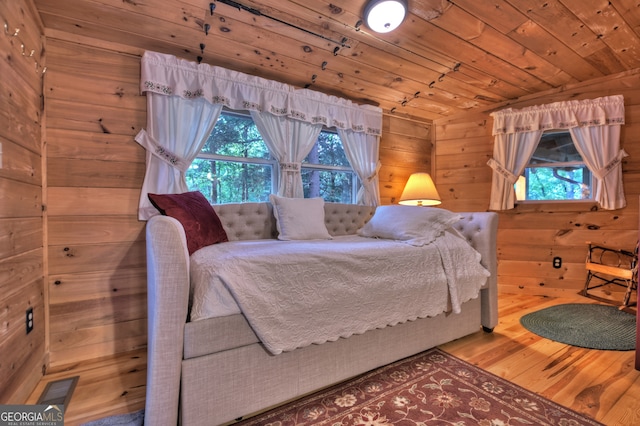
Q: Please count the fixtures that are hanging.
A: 1